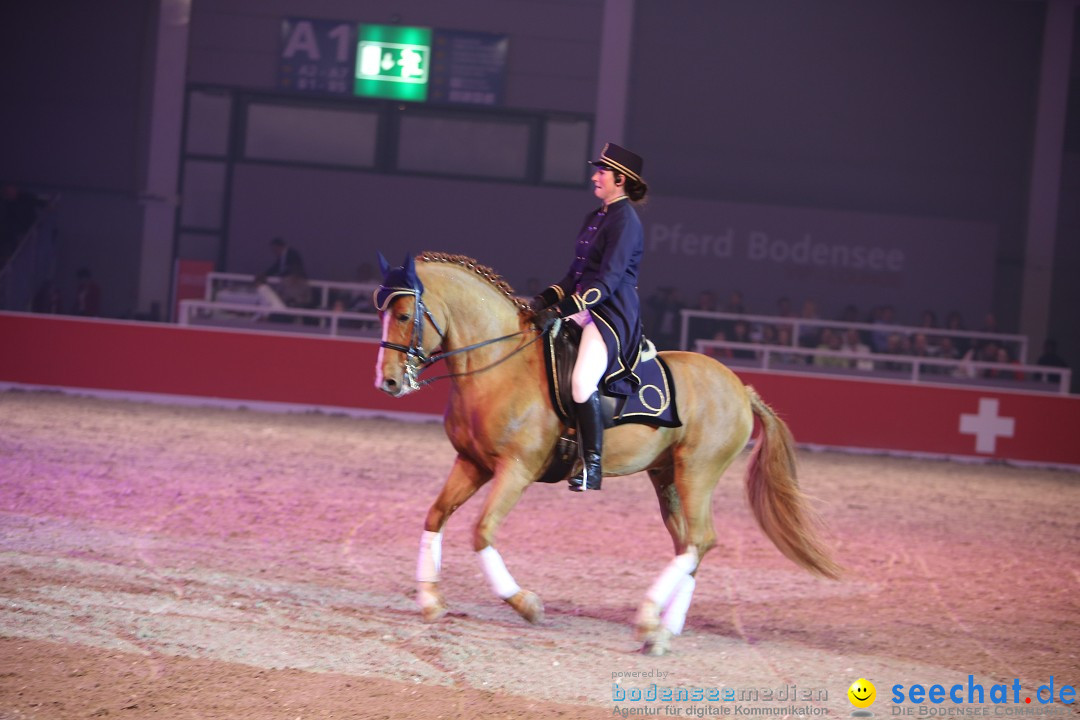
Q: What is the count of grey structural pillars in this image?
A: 3